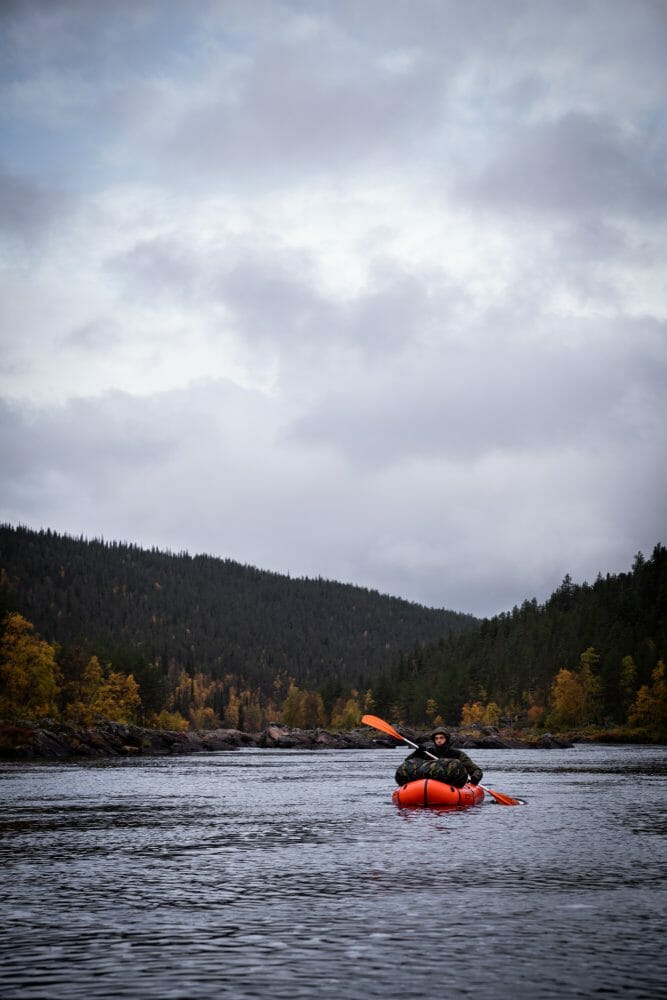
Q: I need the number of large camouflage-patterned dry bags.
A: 1